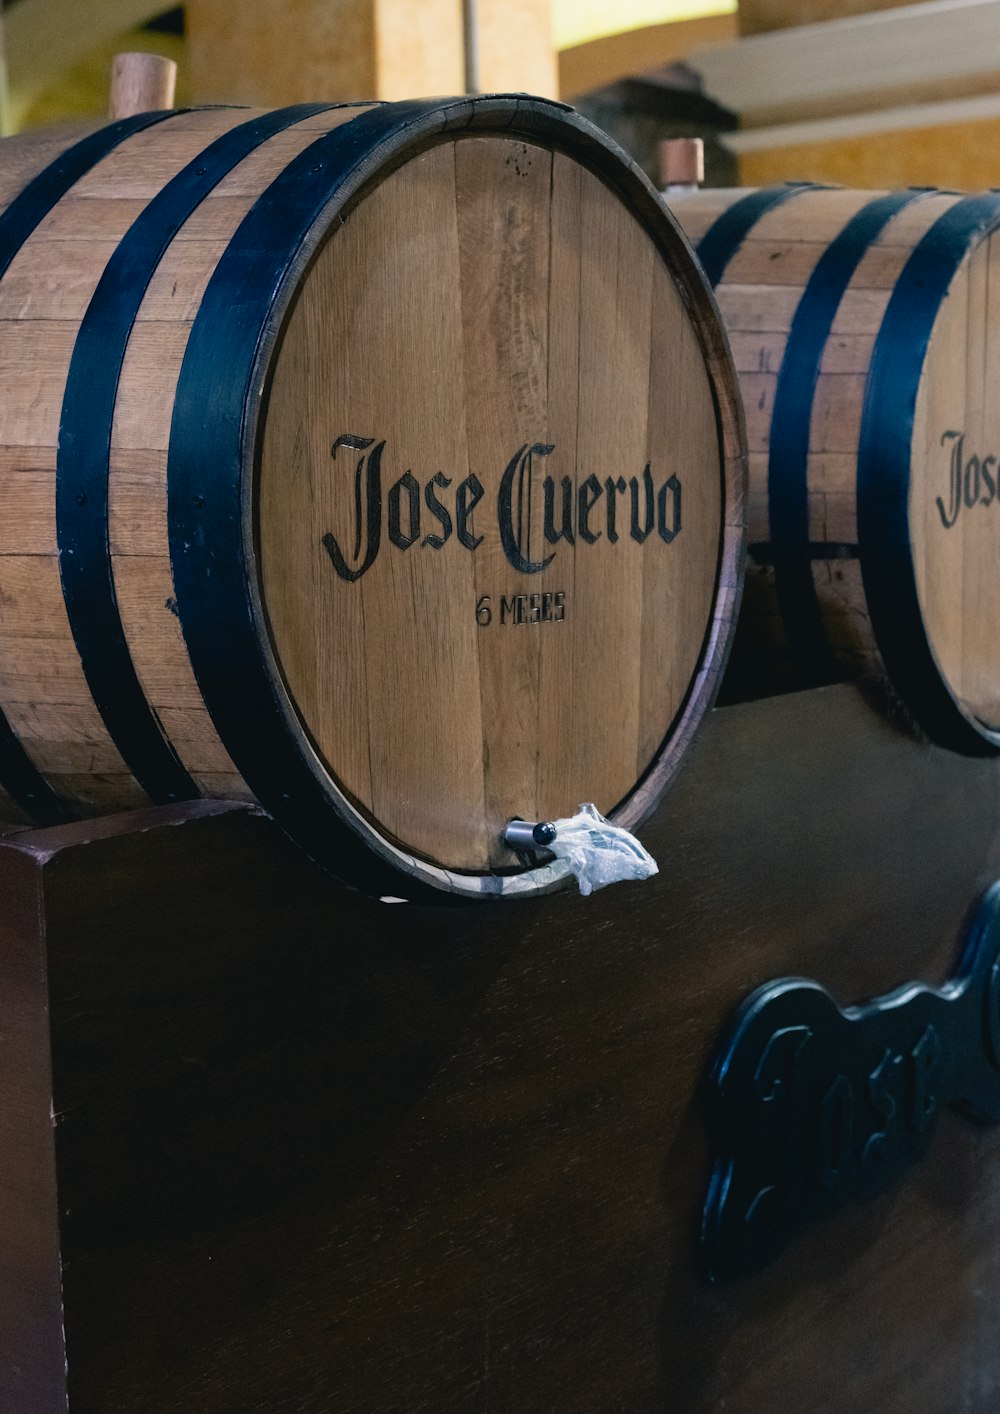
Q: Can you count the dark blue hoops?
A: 6